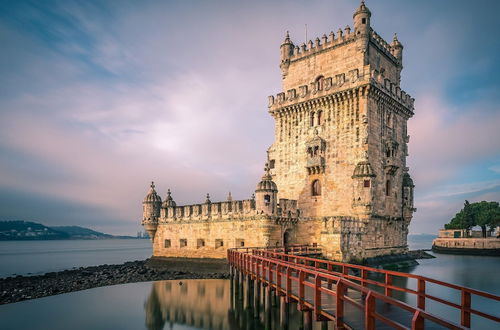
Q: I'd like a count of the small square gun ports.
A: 5